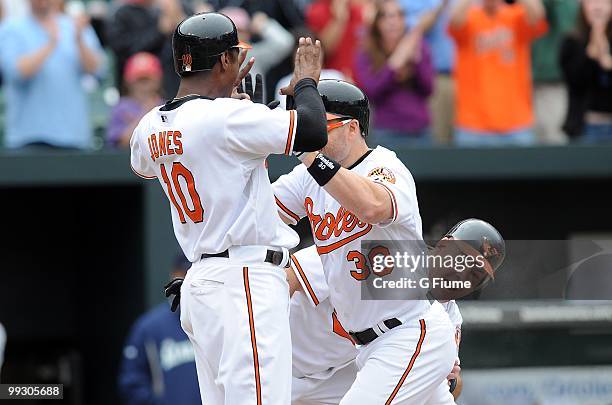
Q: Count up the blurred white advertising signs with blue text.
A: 1